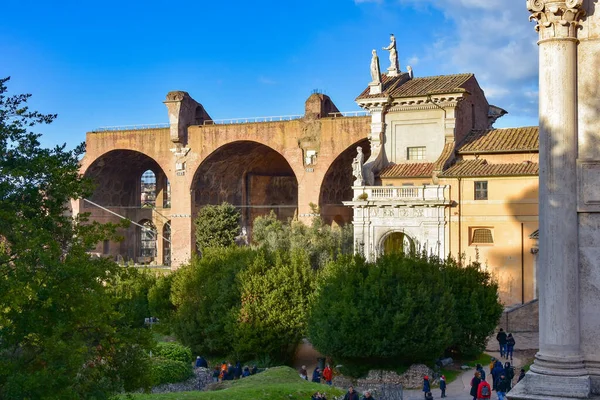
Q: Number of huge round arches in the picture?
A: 3